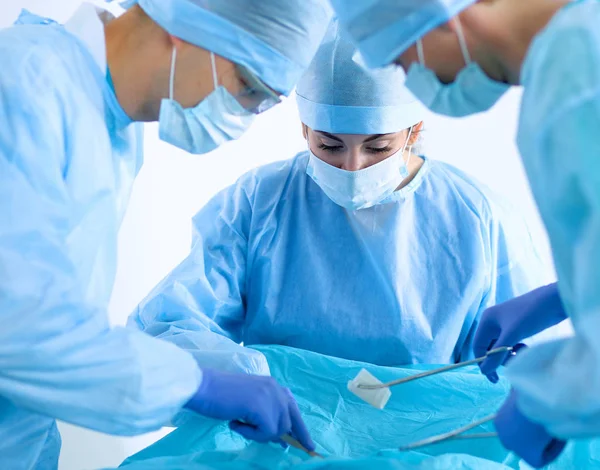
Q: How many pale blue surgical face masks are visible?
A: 3